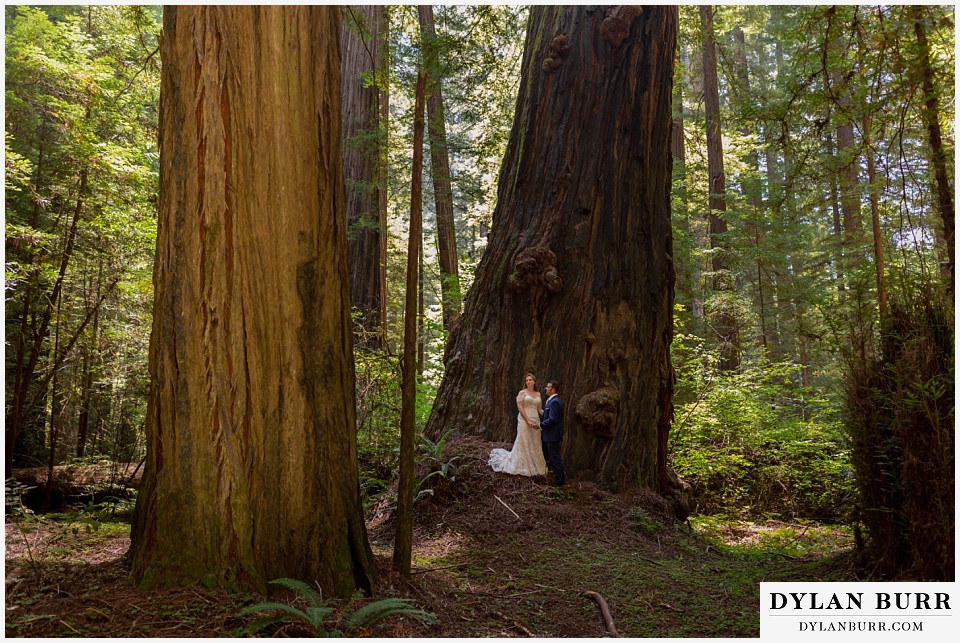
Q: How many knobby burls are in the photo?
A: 4